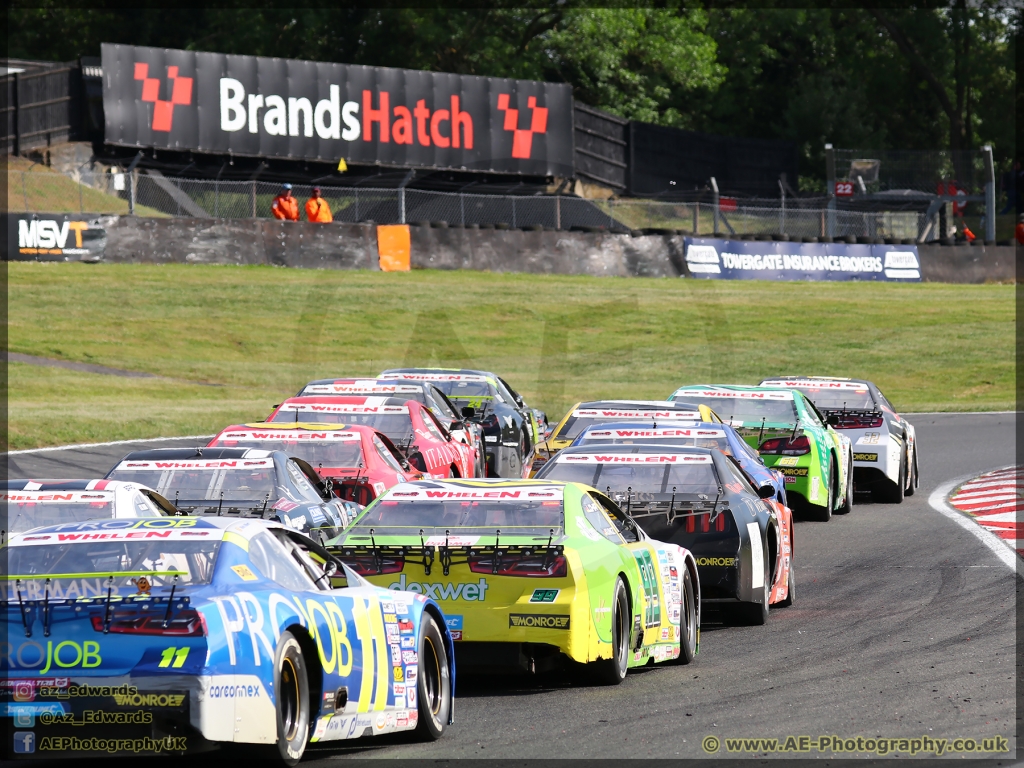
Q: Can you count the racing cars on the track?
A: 13